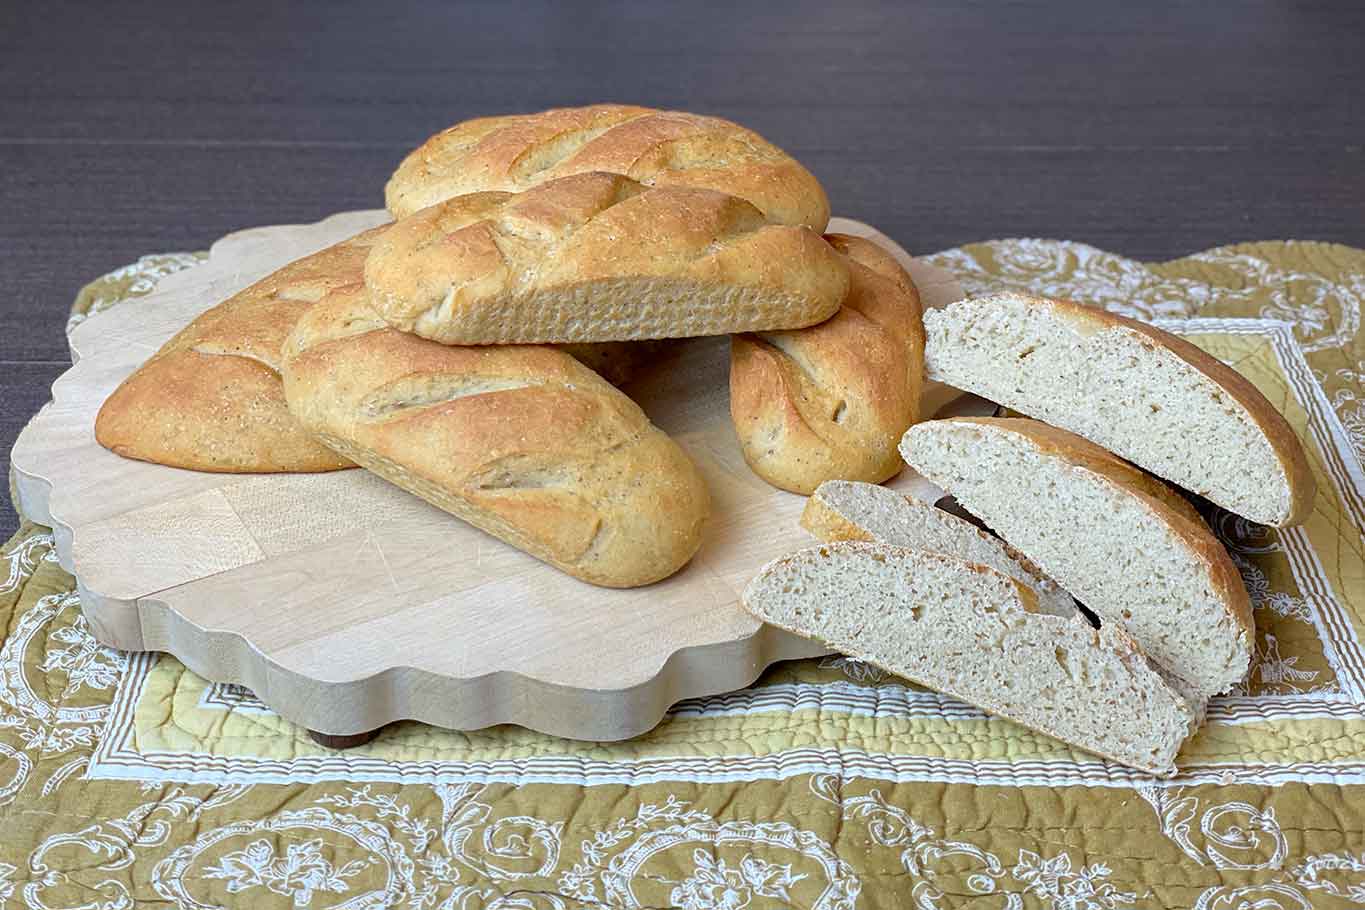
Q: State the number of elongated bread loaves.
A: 5